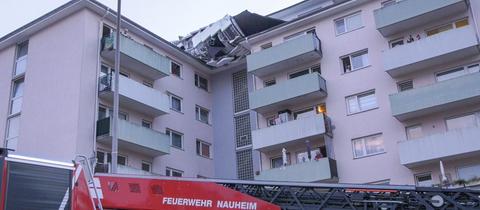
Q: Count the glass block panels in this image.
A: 3